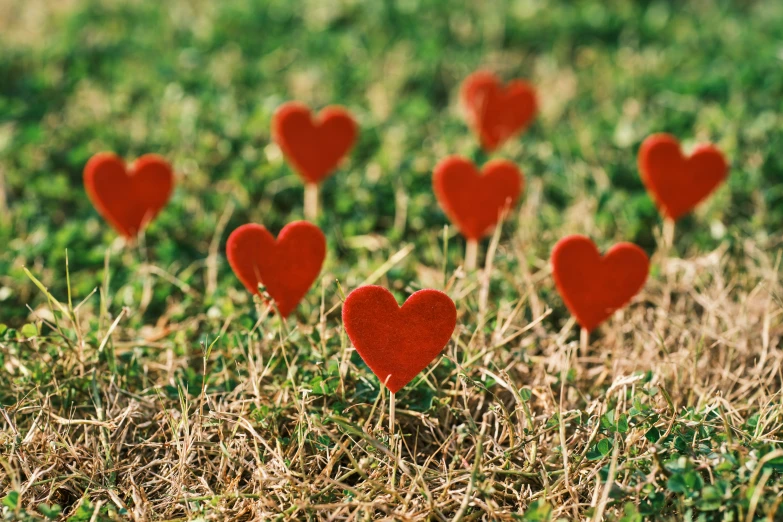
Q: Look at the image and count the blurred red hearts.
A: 7